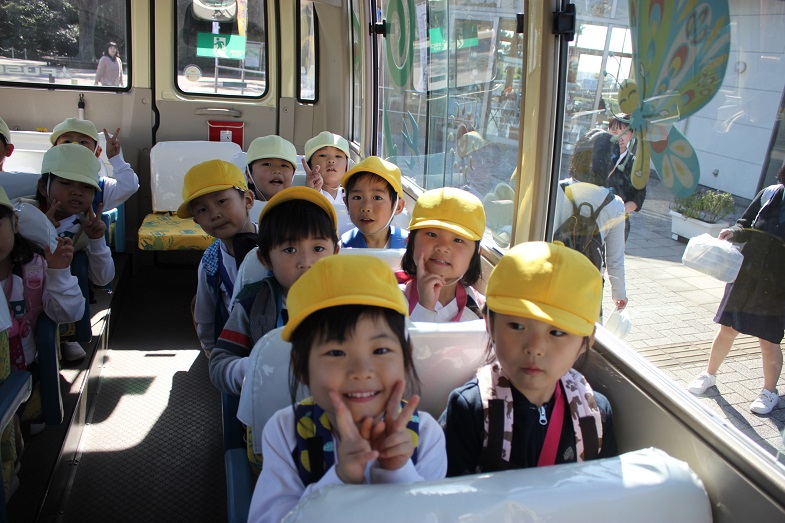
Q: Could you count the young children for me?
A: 12